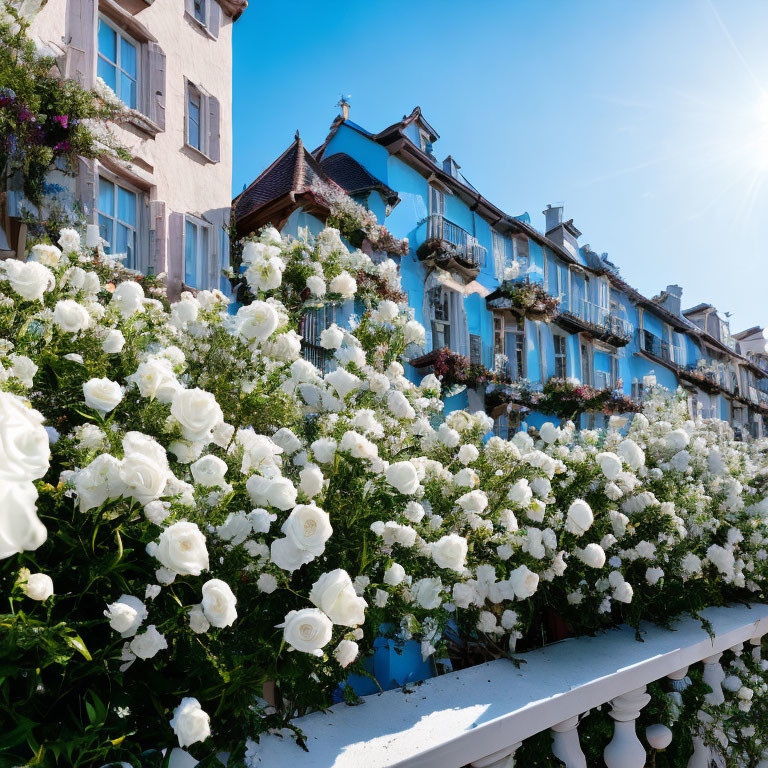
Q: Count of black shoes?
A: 0